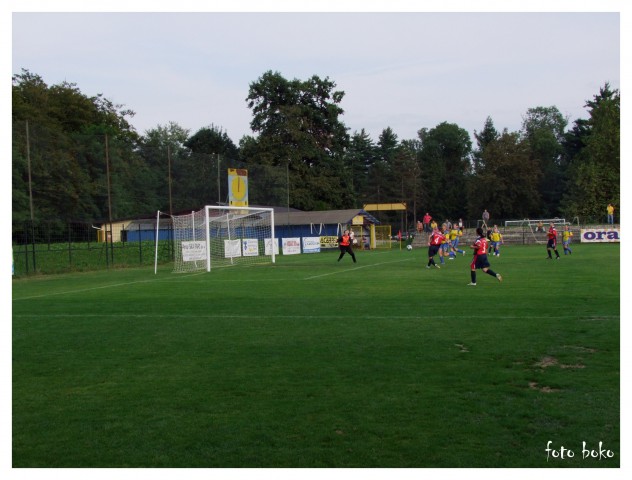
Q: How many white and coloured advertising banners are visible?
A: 8